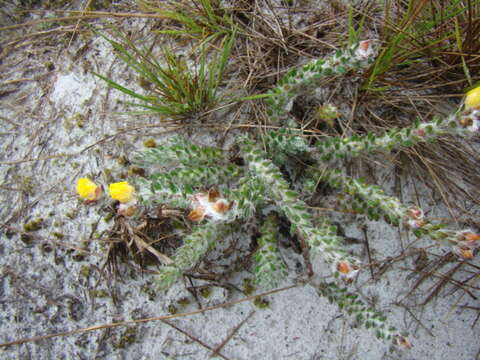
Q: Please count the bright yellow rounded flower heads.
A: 3